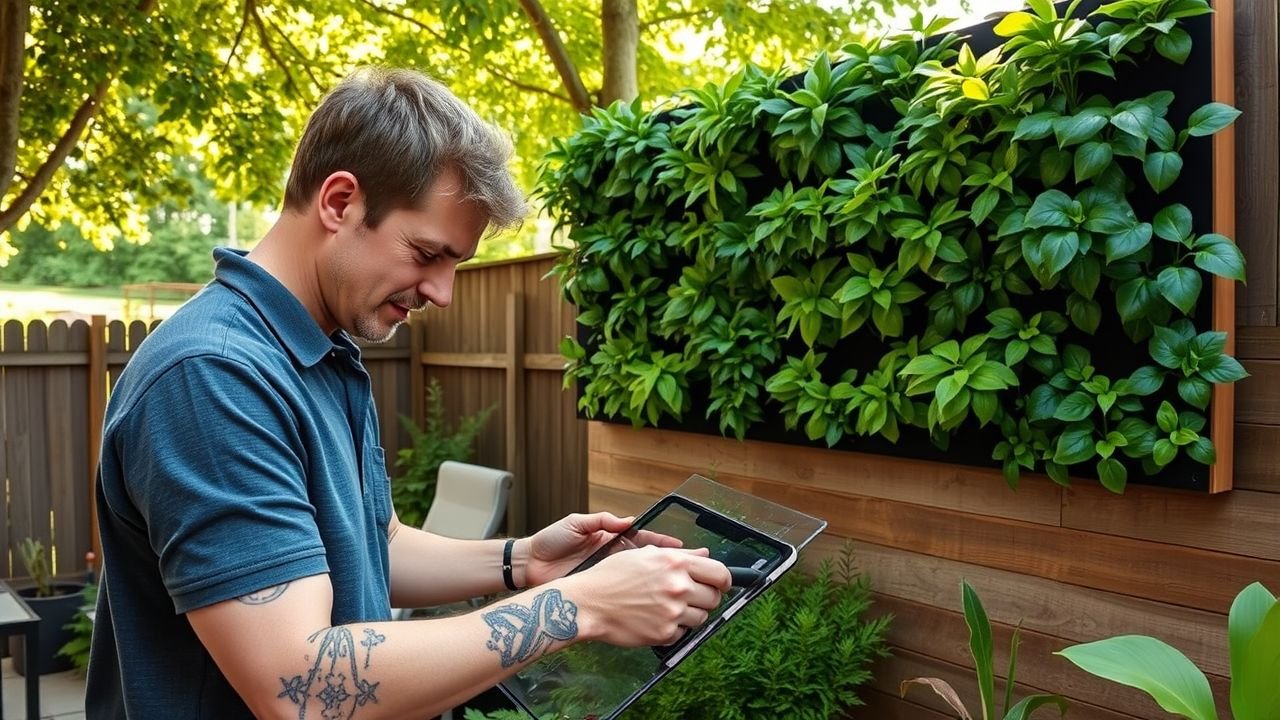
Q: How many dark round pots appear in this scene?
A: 1